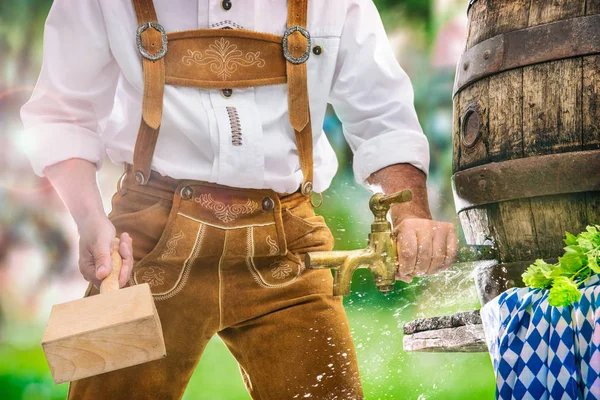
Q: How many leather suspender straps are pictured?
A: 2